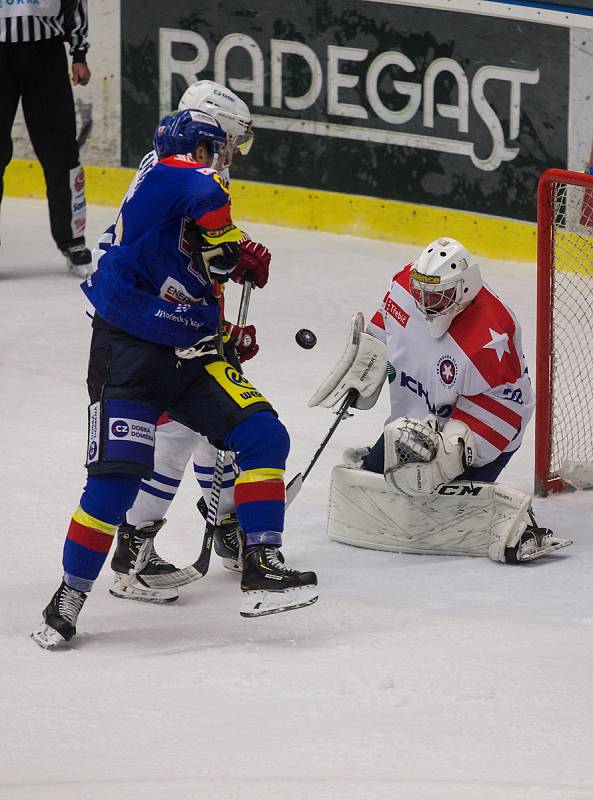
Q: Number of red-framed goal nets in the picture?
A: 1